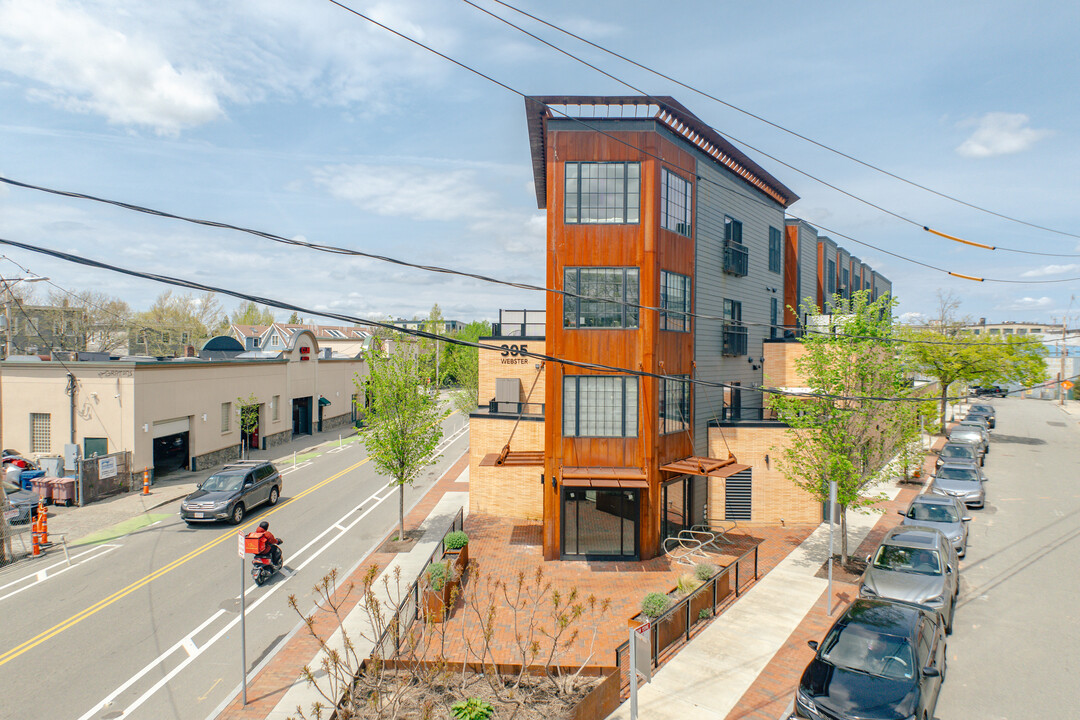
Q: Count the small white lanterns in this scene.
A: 7